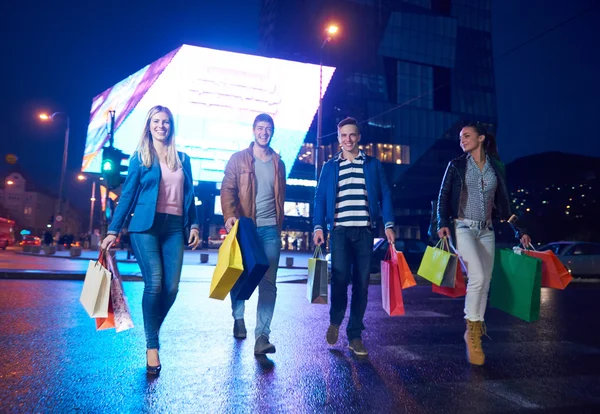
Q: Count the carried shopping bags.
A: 12